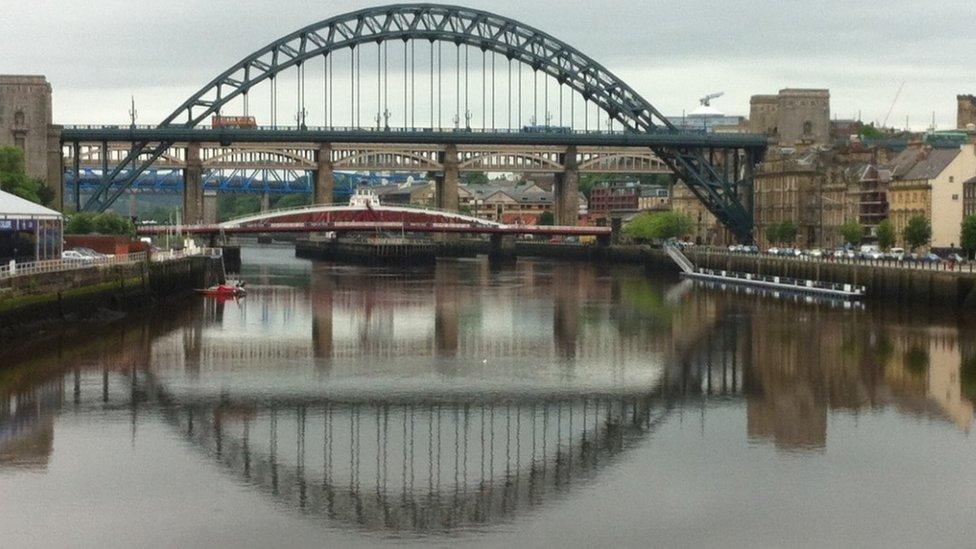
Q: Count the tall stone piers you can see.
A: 4